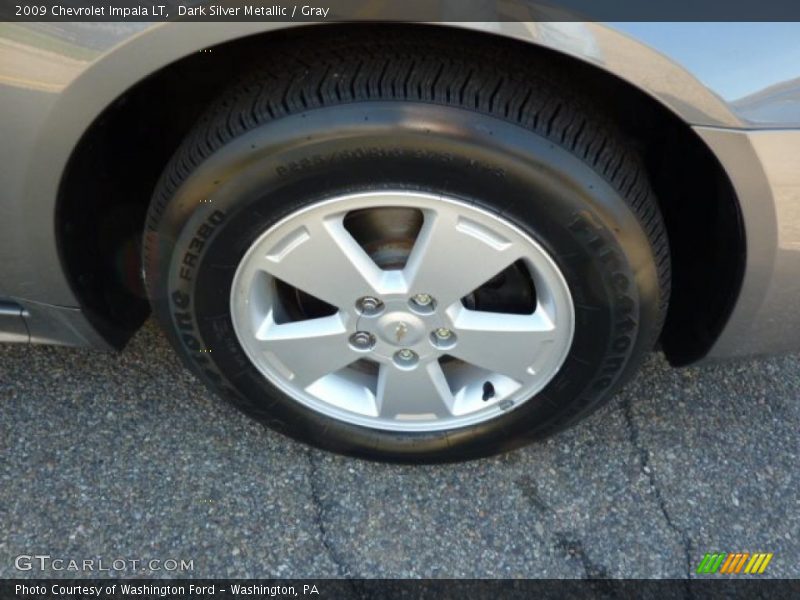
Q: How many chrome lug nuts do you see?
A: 5